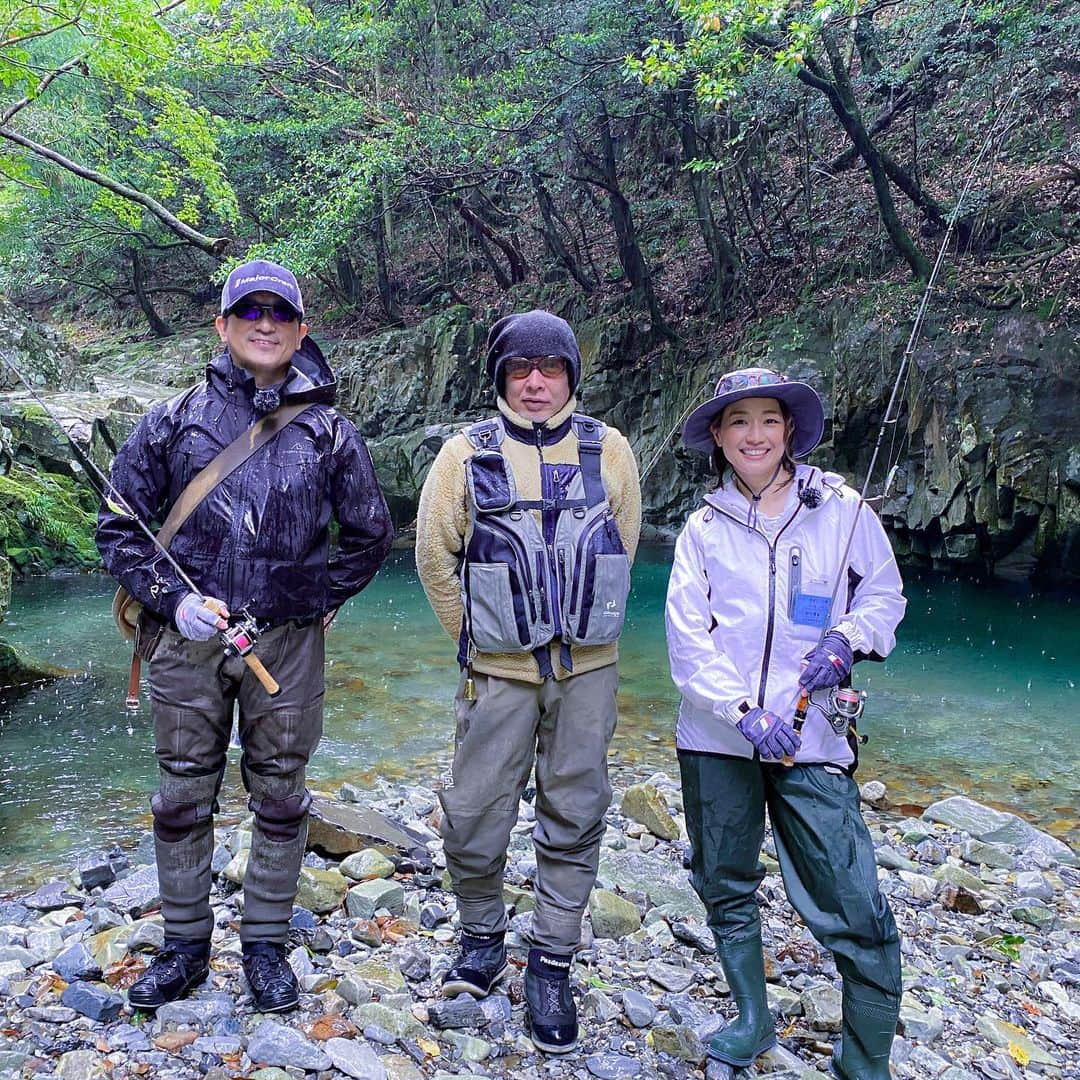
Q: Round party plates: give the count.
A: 0